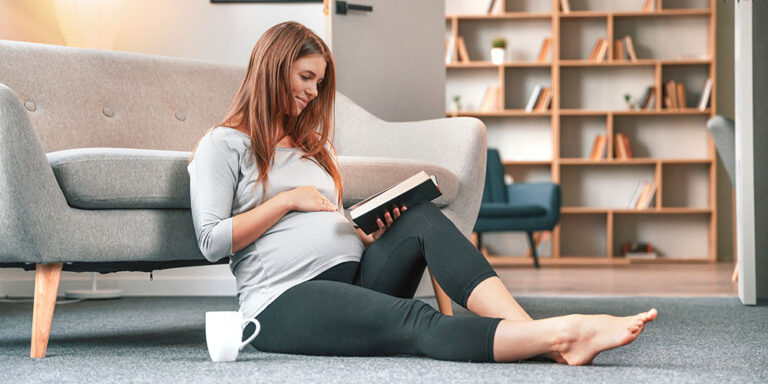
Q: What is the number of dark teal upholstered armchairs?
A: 1